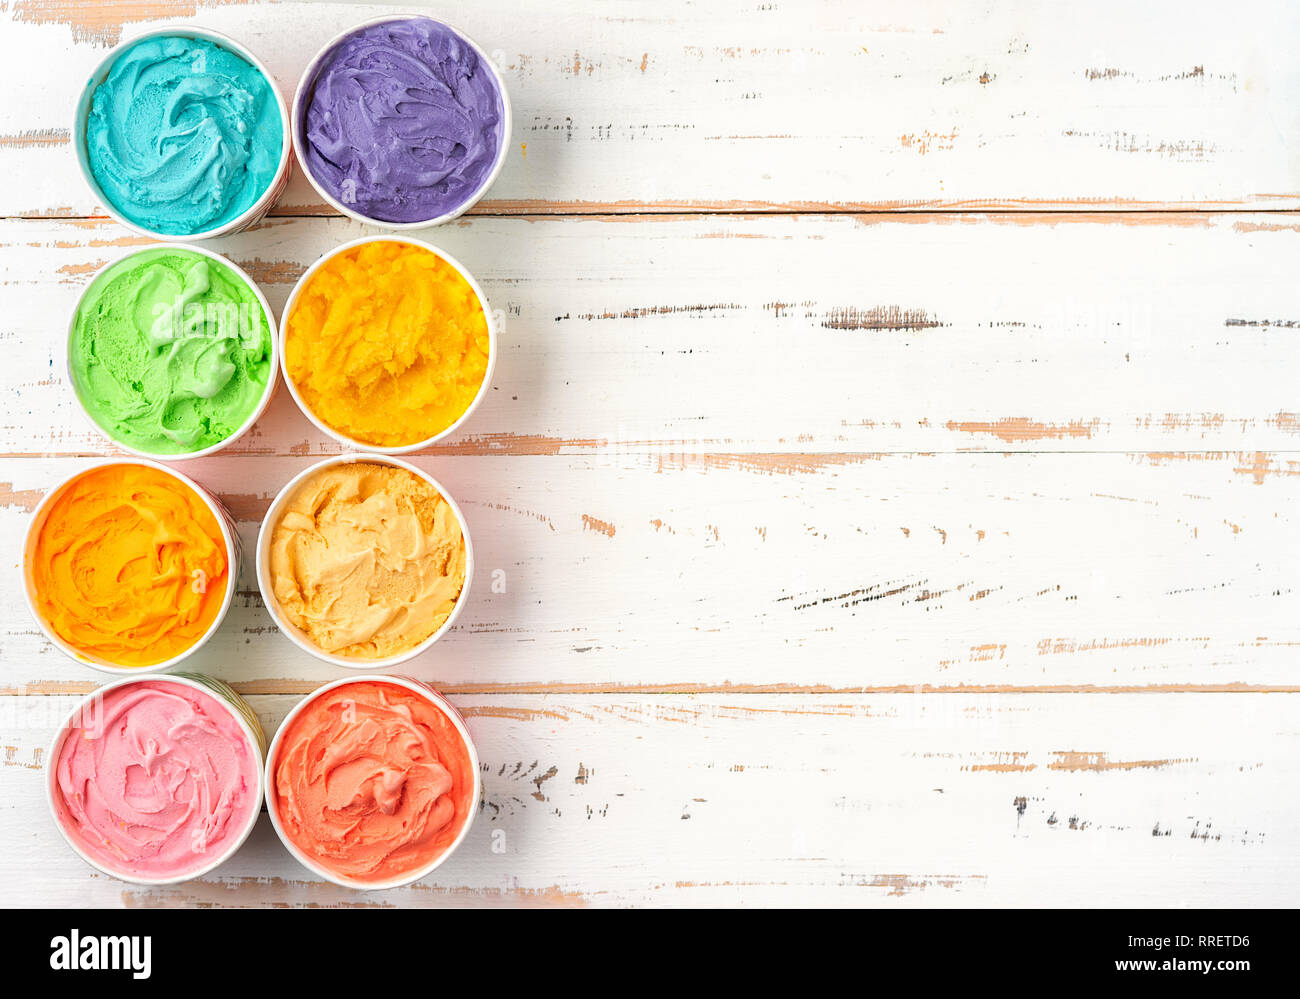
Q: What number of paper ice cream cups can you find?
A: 8